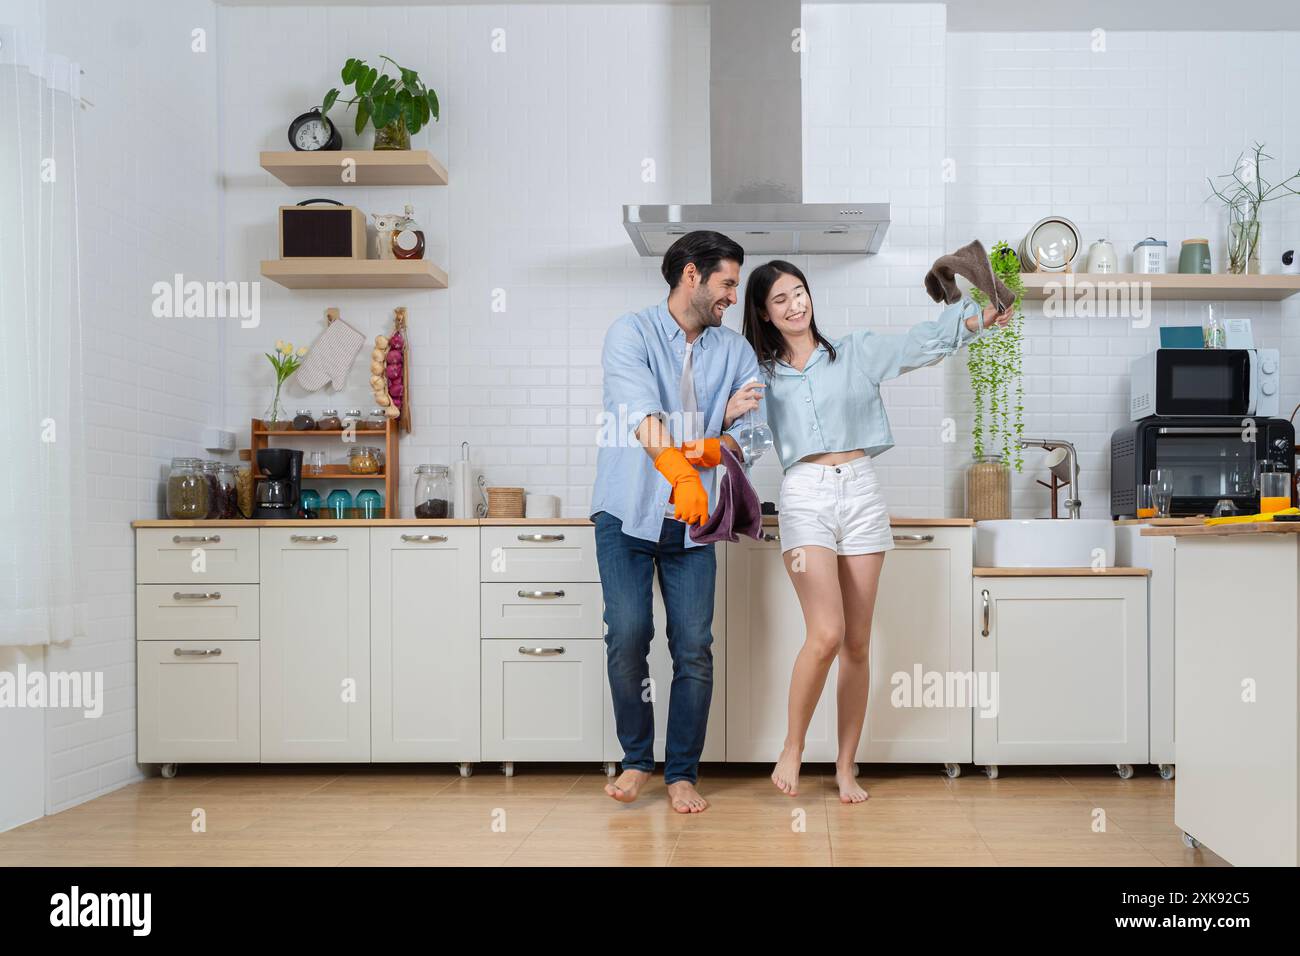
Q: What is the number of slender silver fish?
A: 0